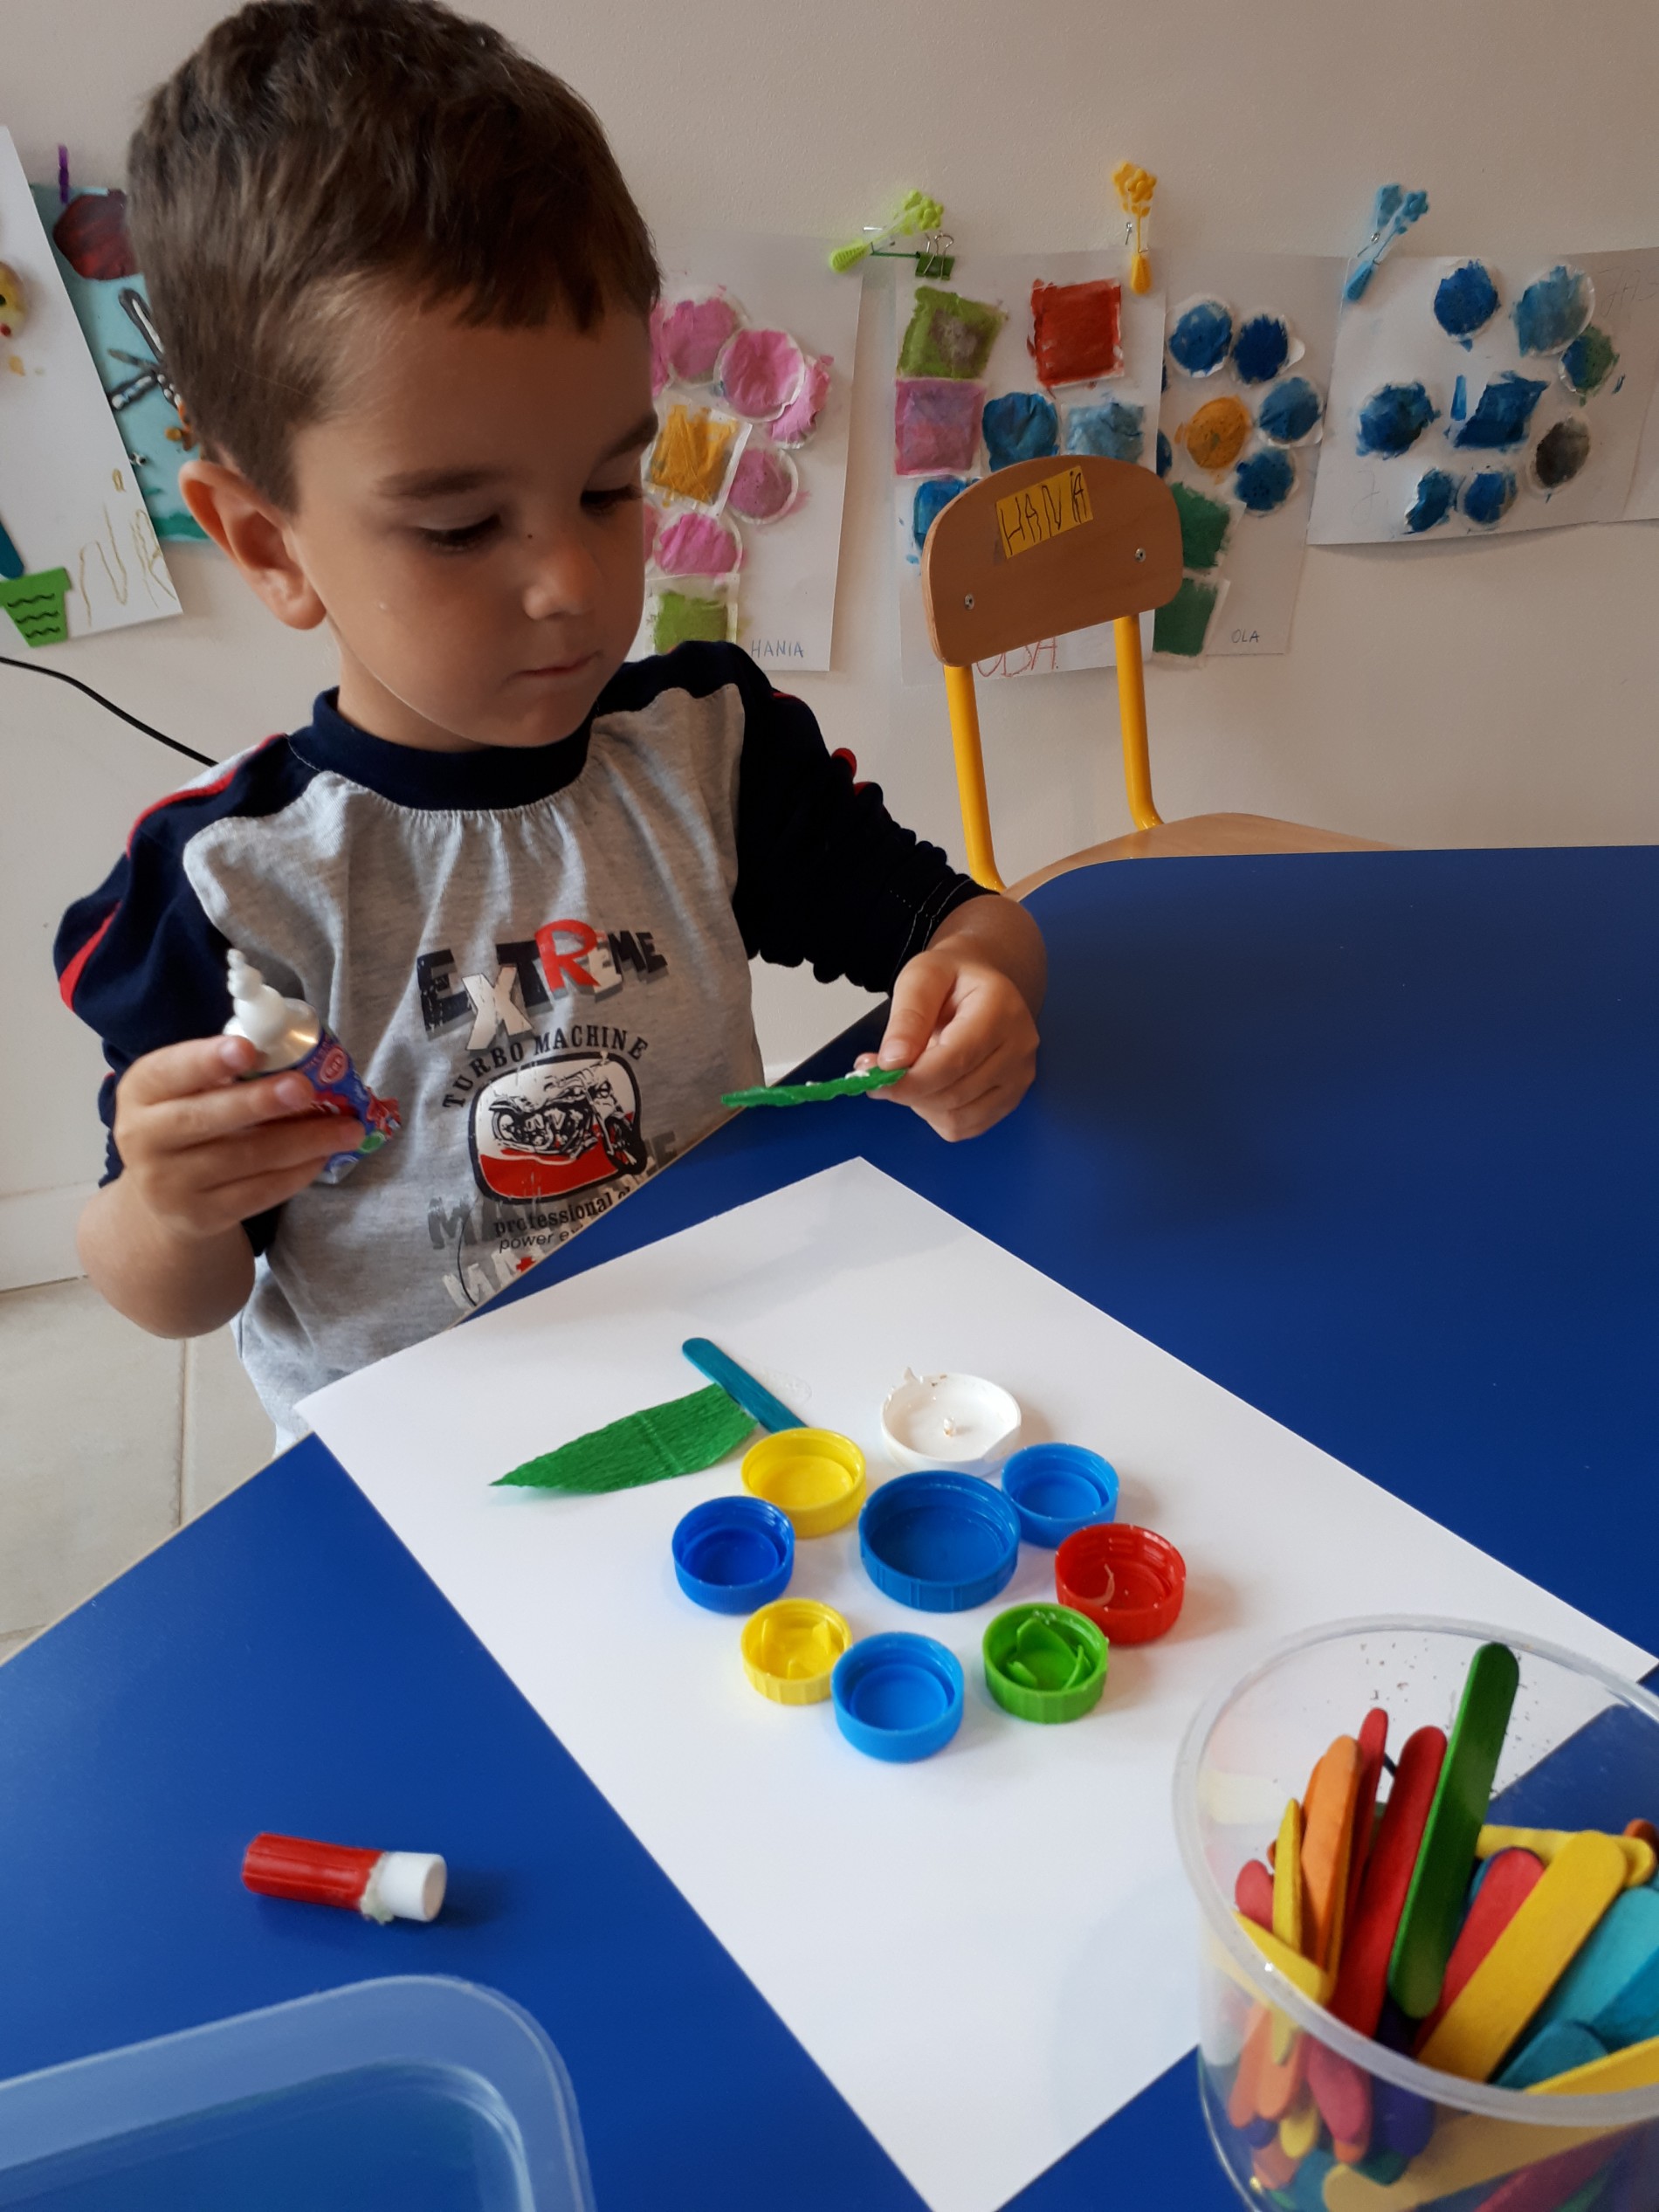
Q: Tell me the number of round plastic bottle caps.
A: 9